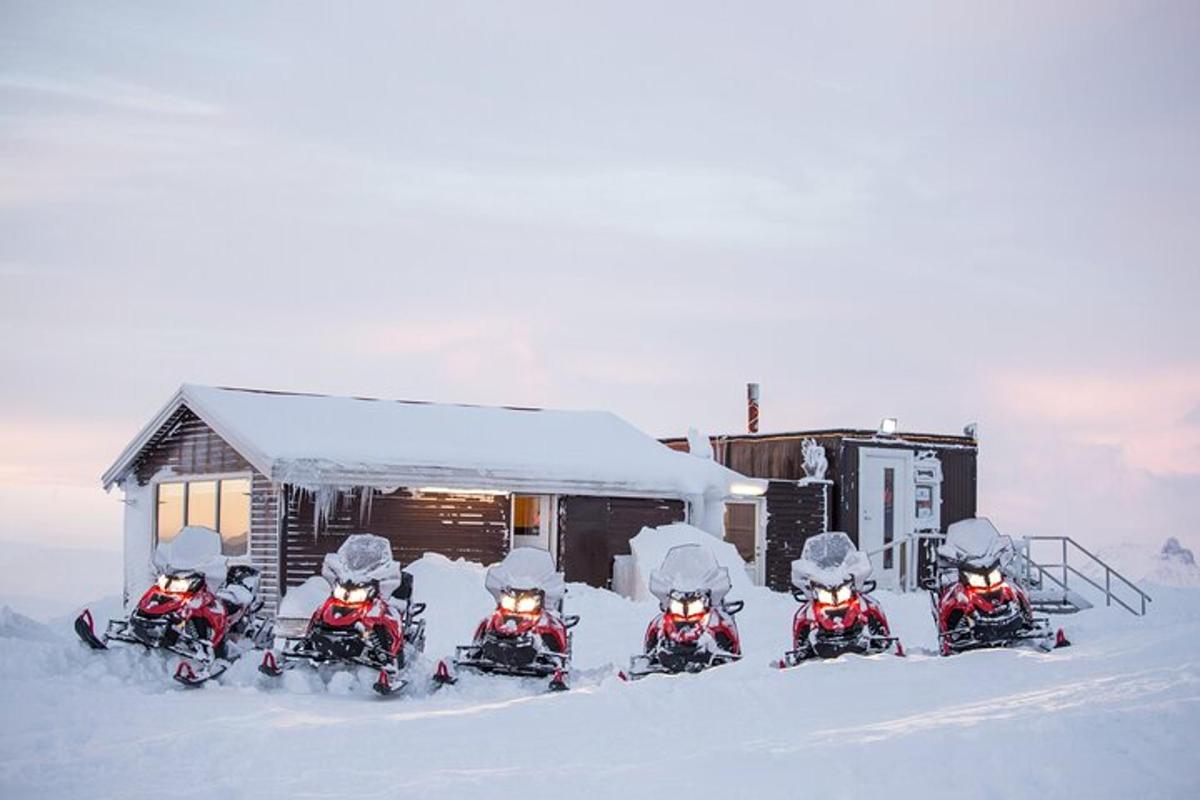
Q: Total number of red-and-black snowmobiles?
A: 6